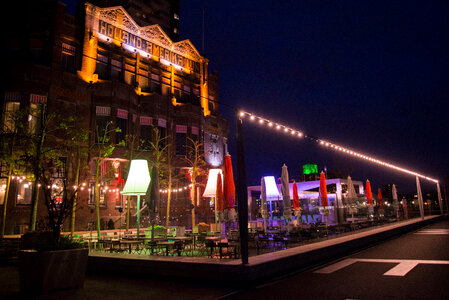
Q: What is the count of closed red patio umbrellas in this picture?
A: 6